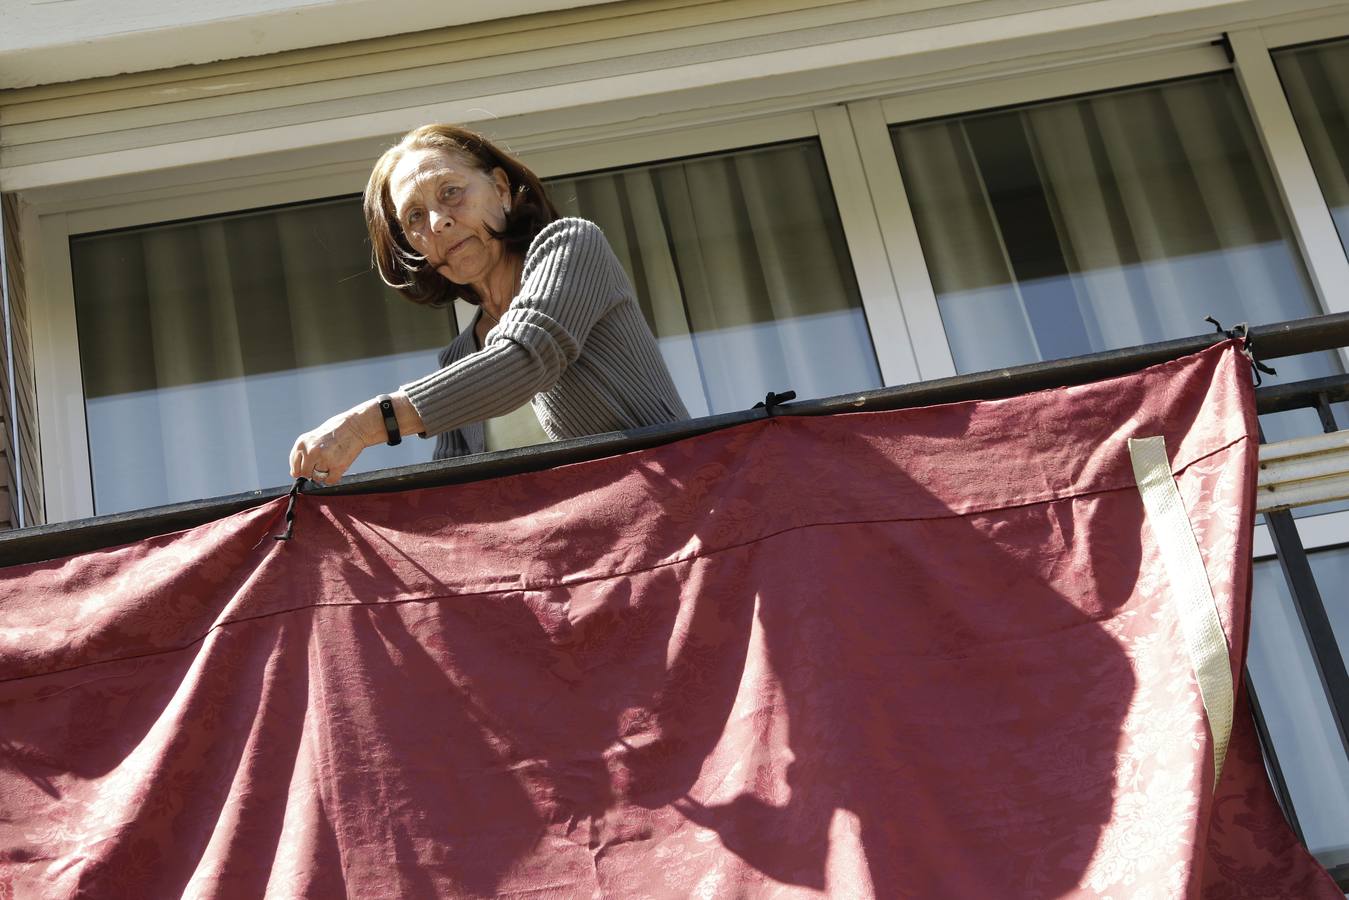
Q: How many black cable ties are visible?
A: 3